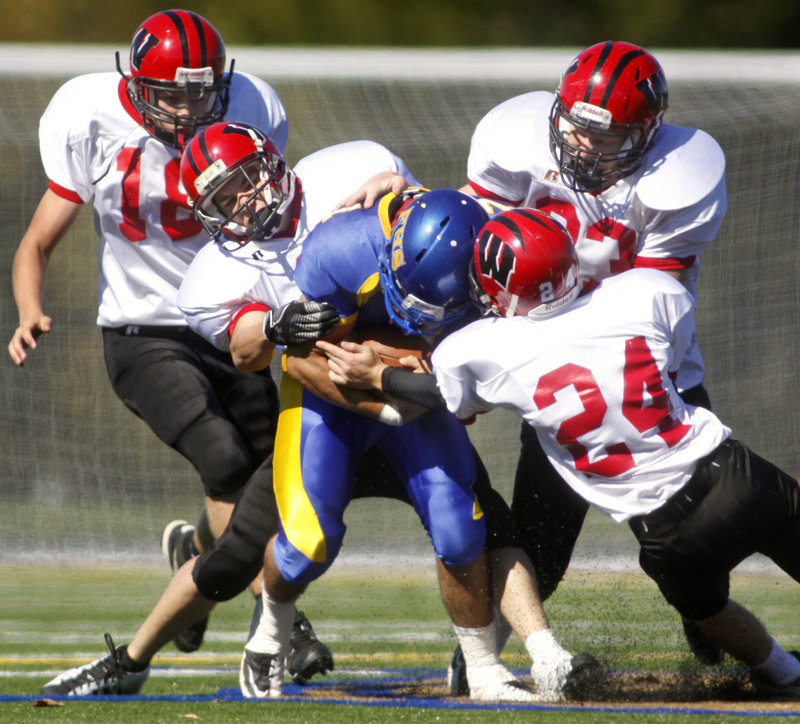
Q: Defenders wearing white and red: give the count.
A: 4